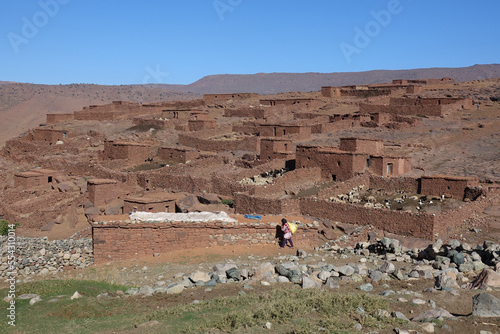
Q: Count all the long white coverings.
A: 1